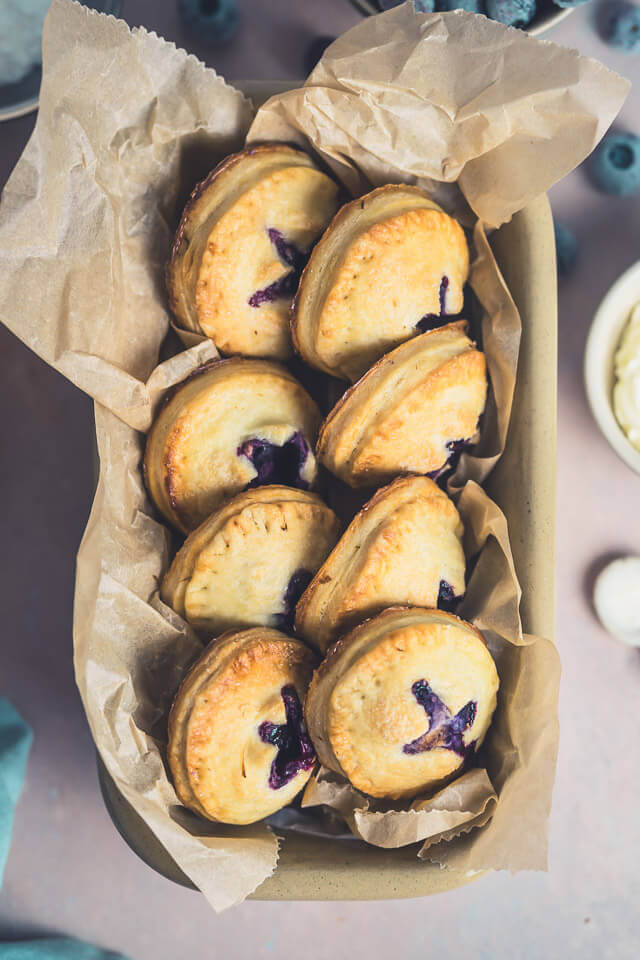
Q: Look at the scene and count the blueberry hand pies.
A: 8